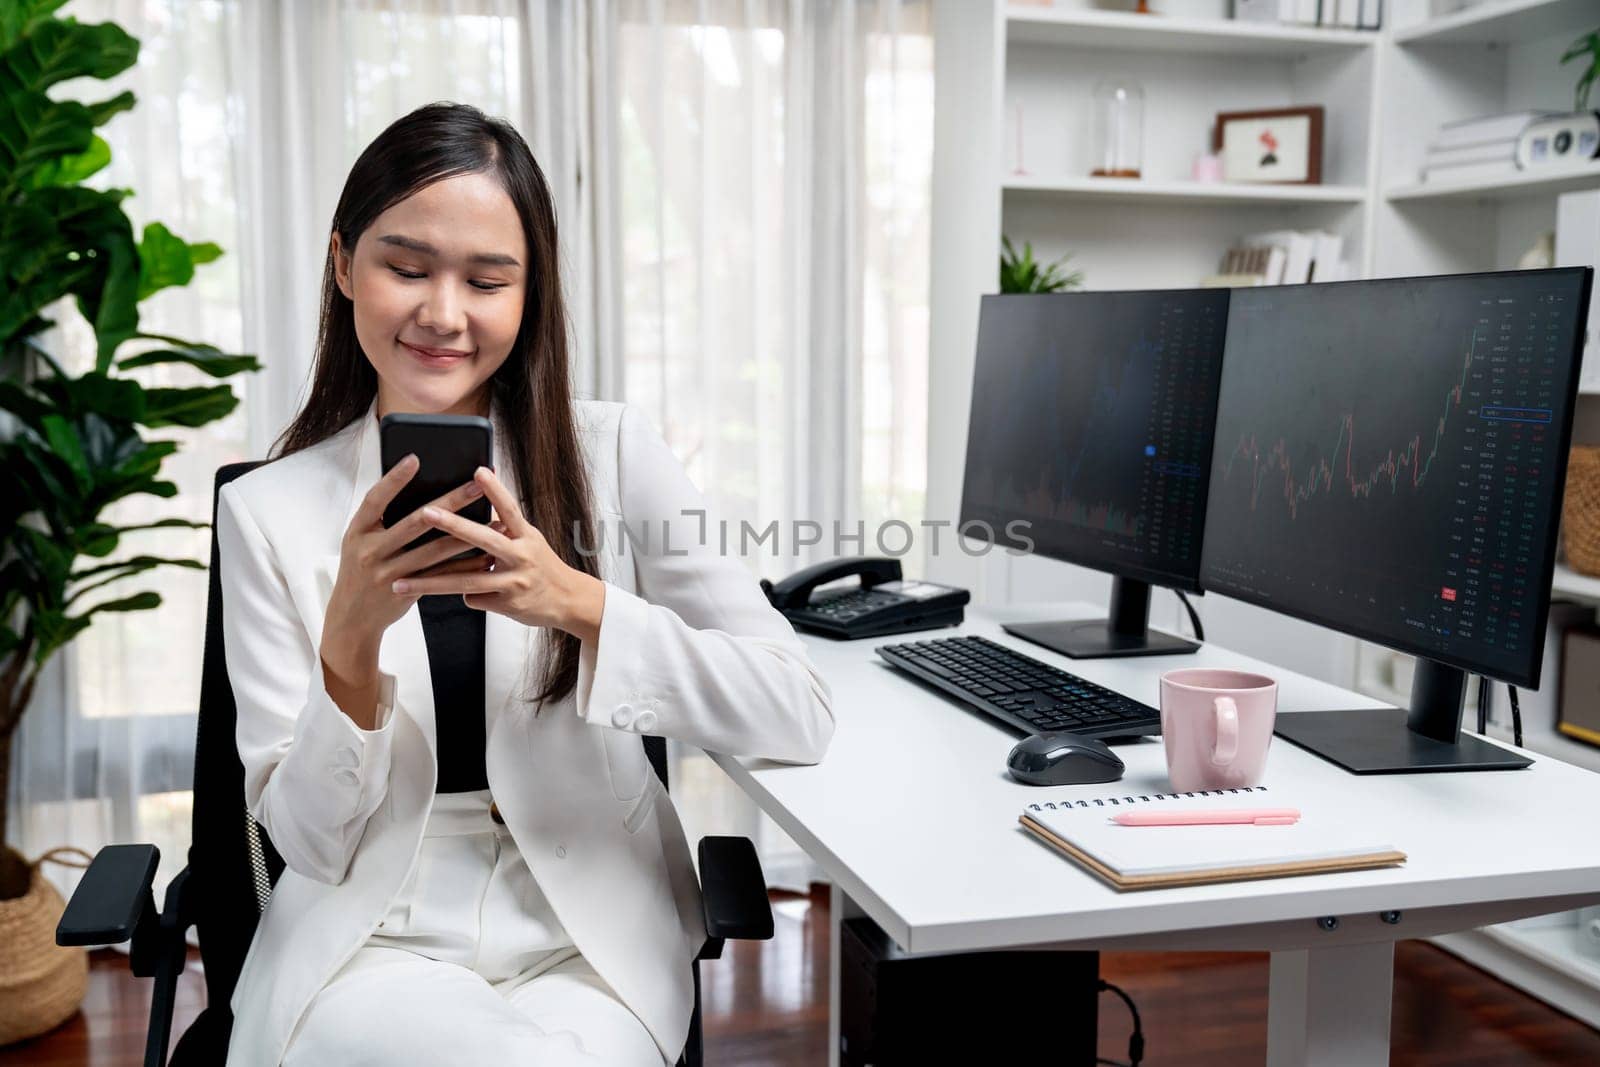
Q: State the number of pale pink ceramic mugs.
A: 1